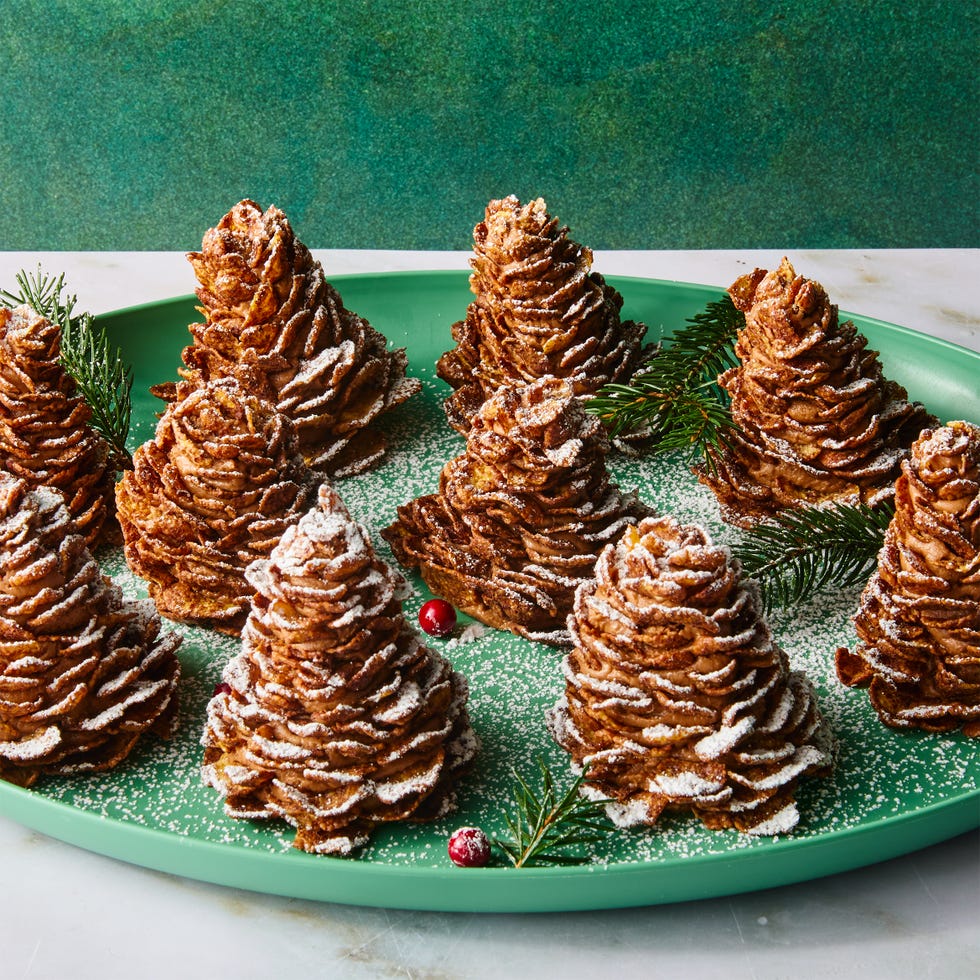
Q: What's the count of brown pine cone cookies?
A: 10